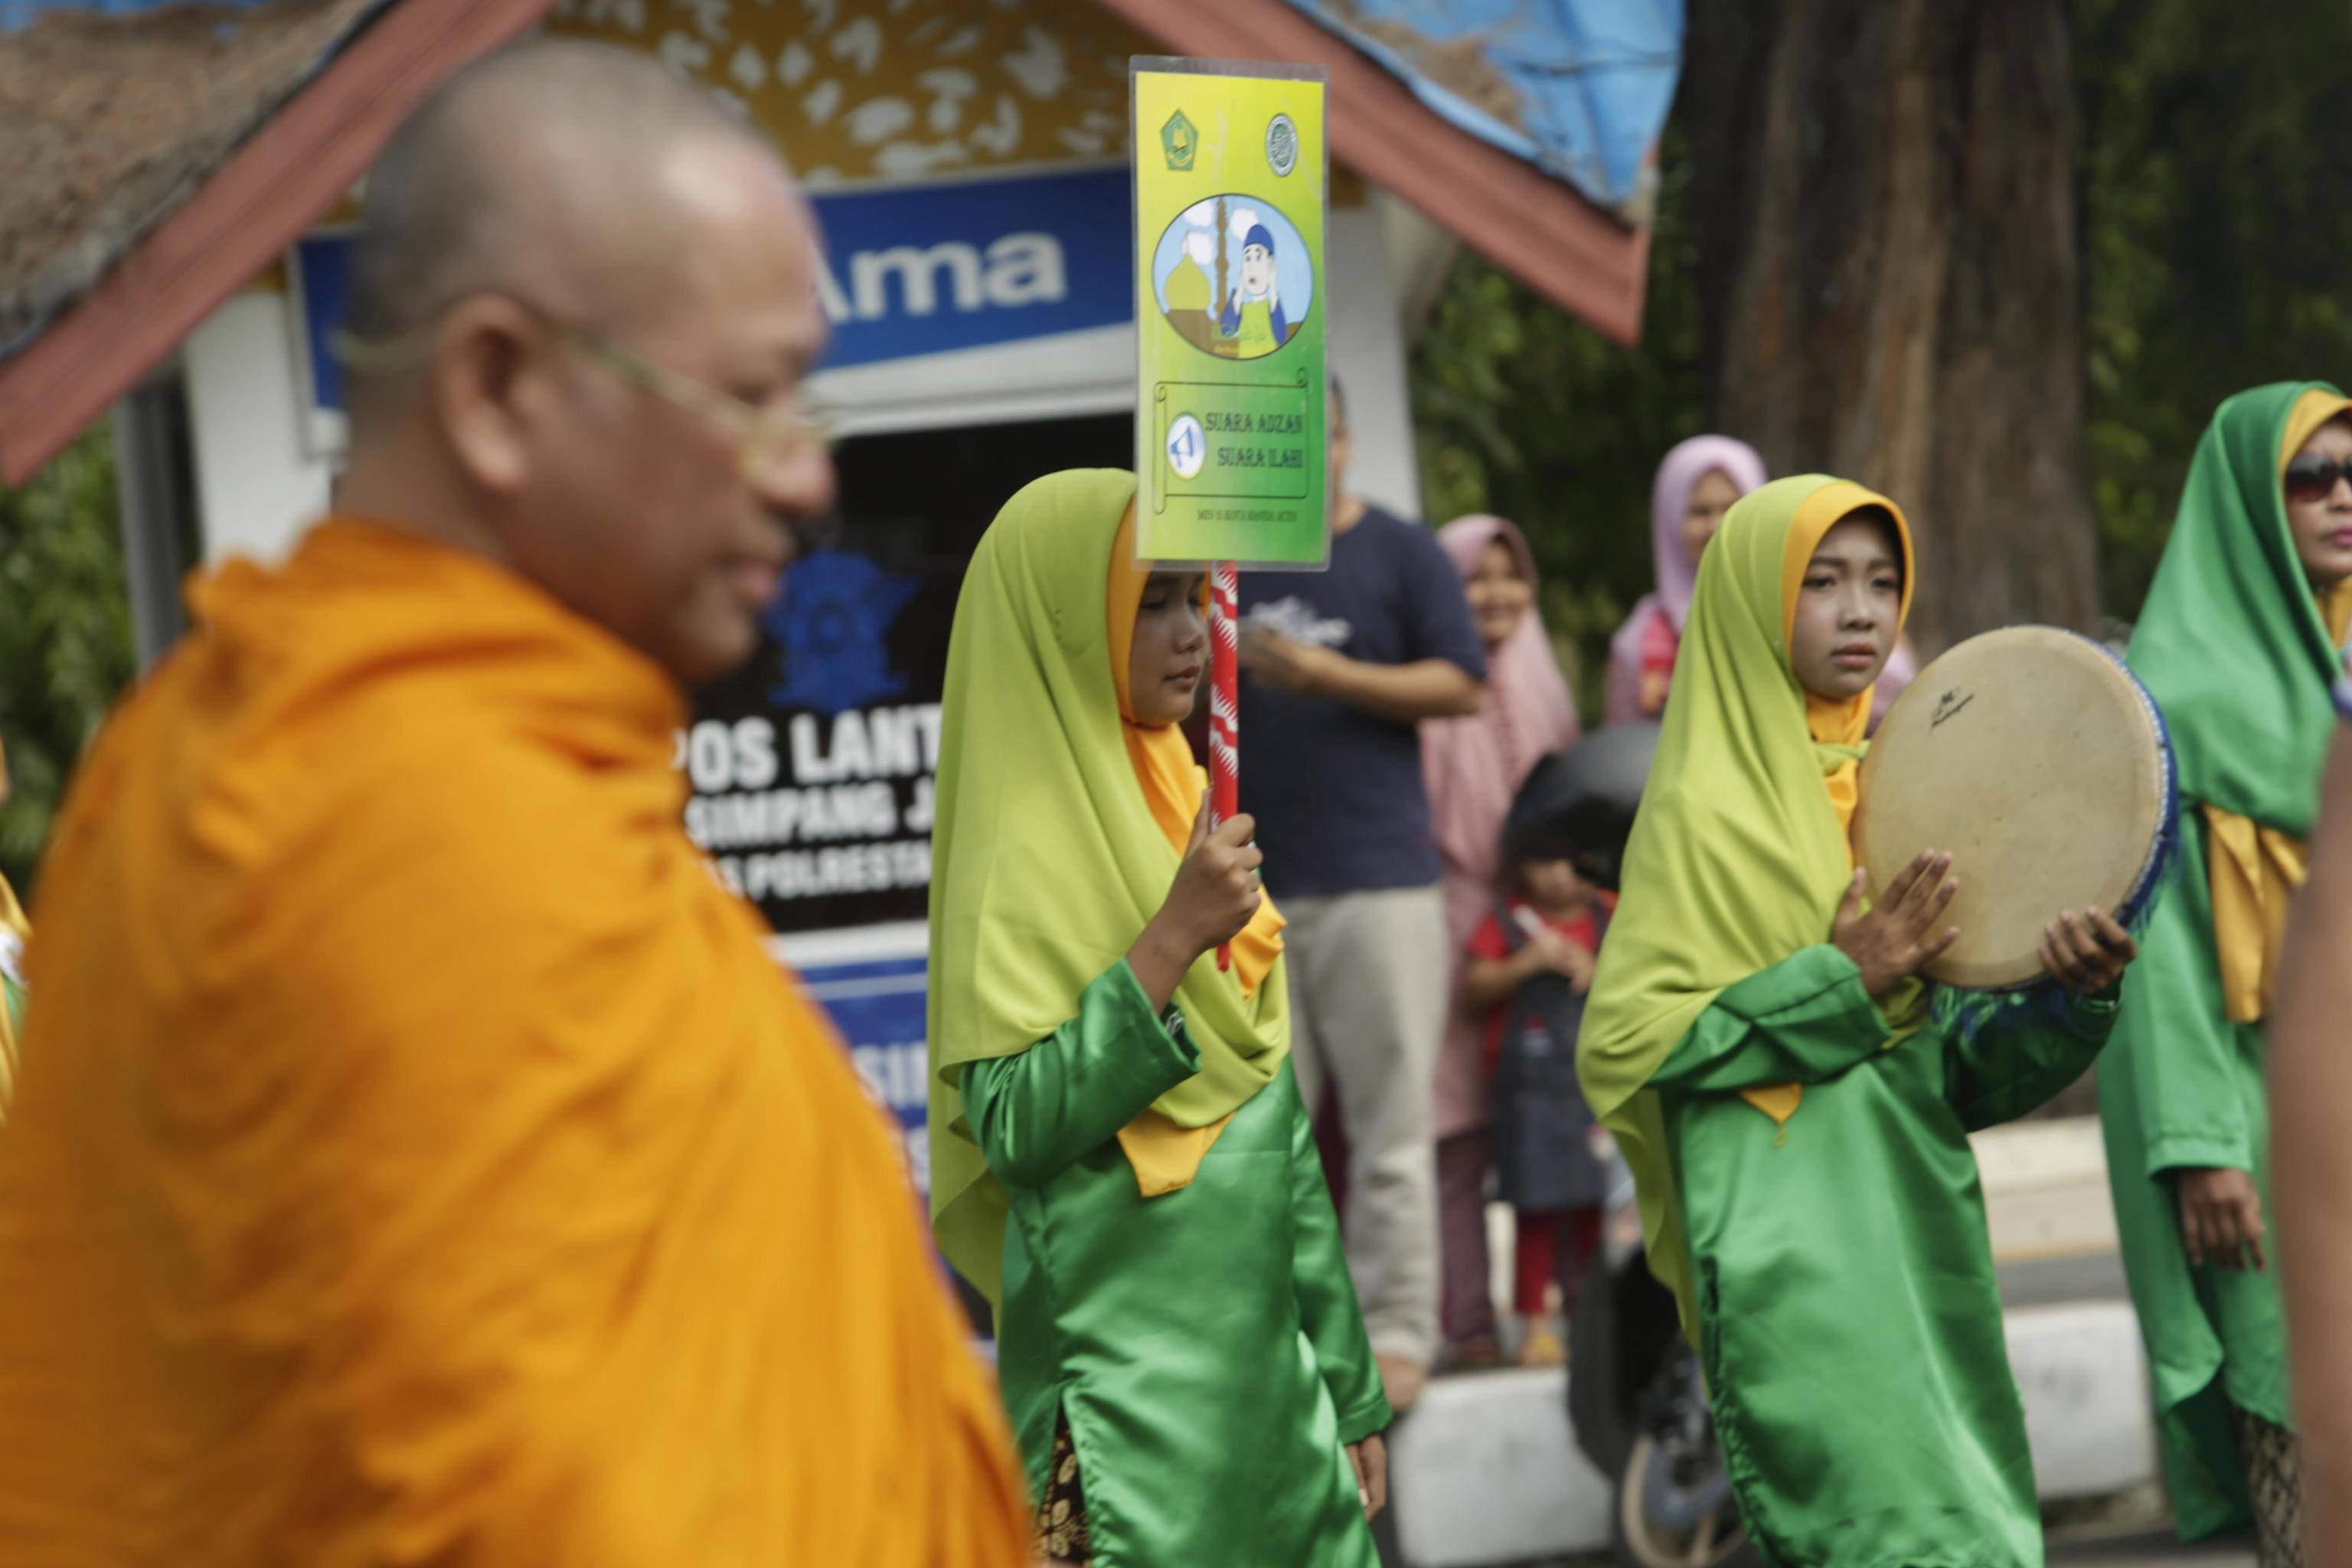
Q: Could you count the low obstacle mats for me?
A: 0